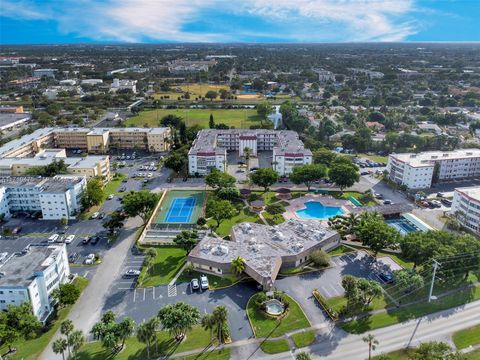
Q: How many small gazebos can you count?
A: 3